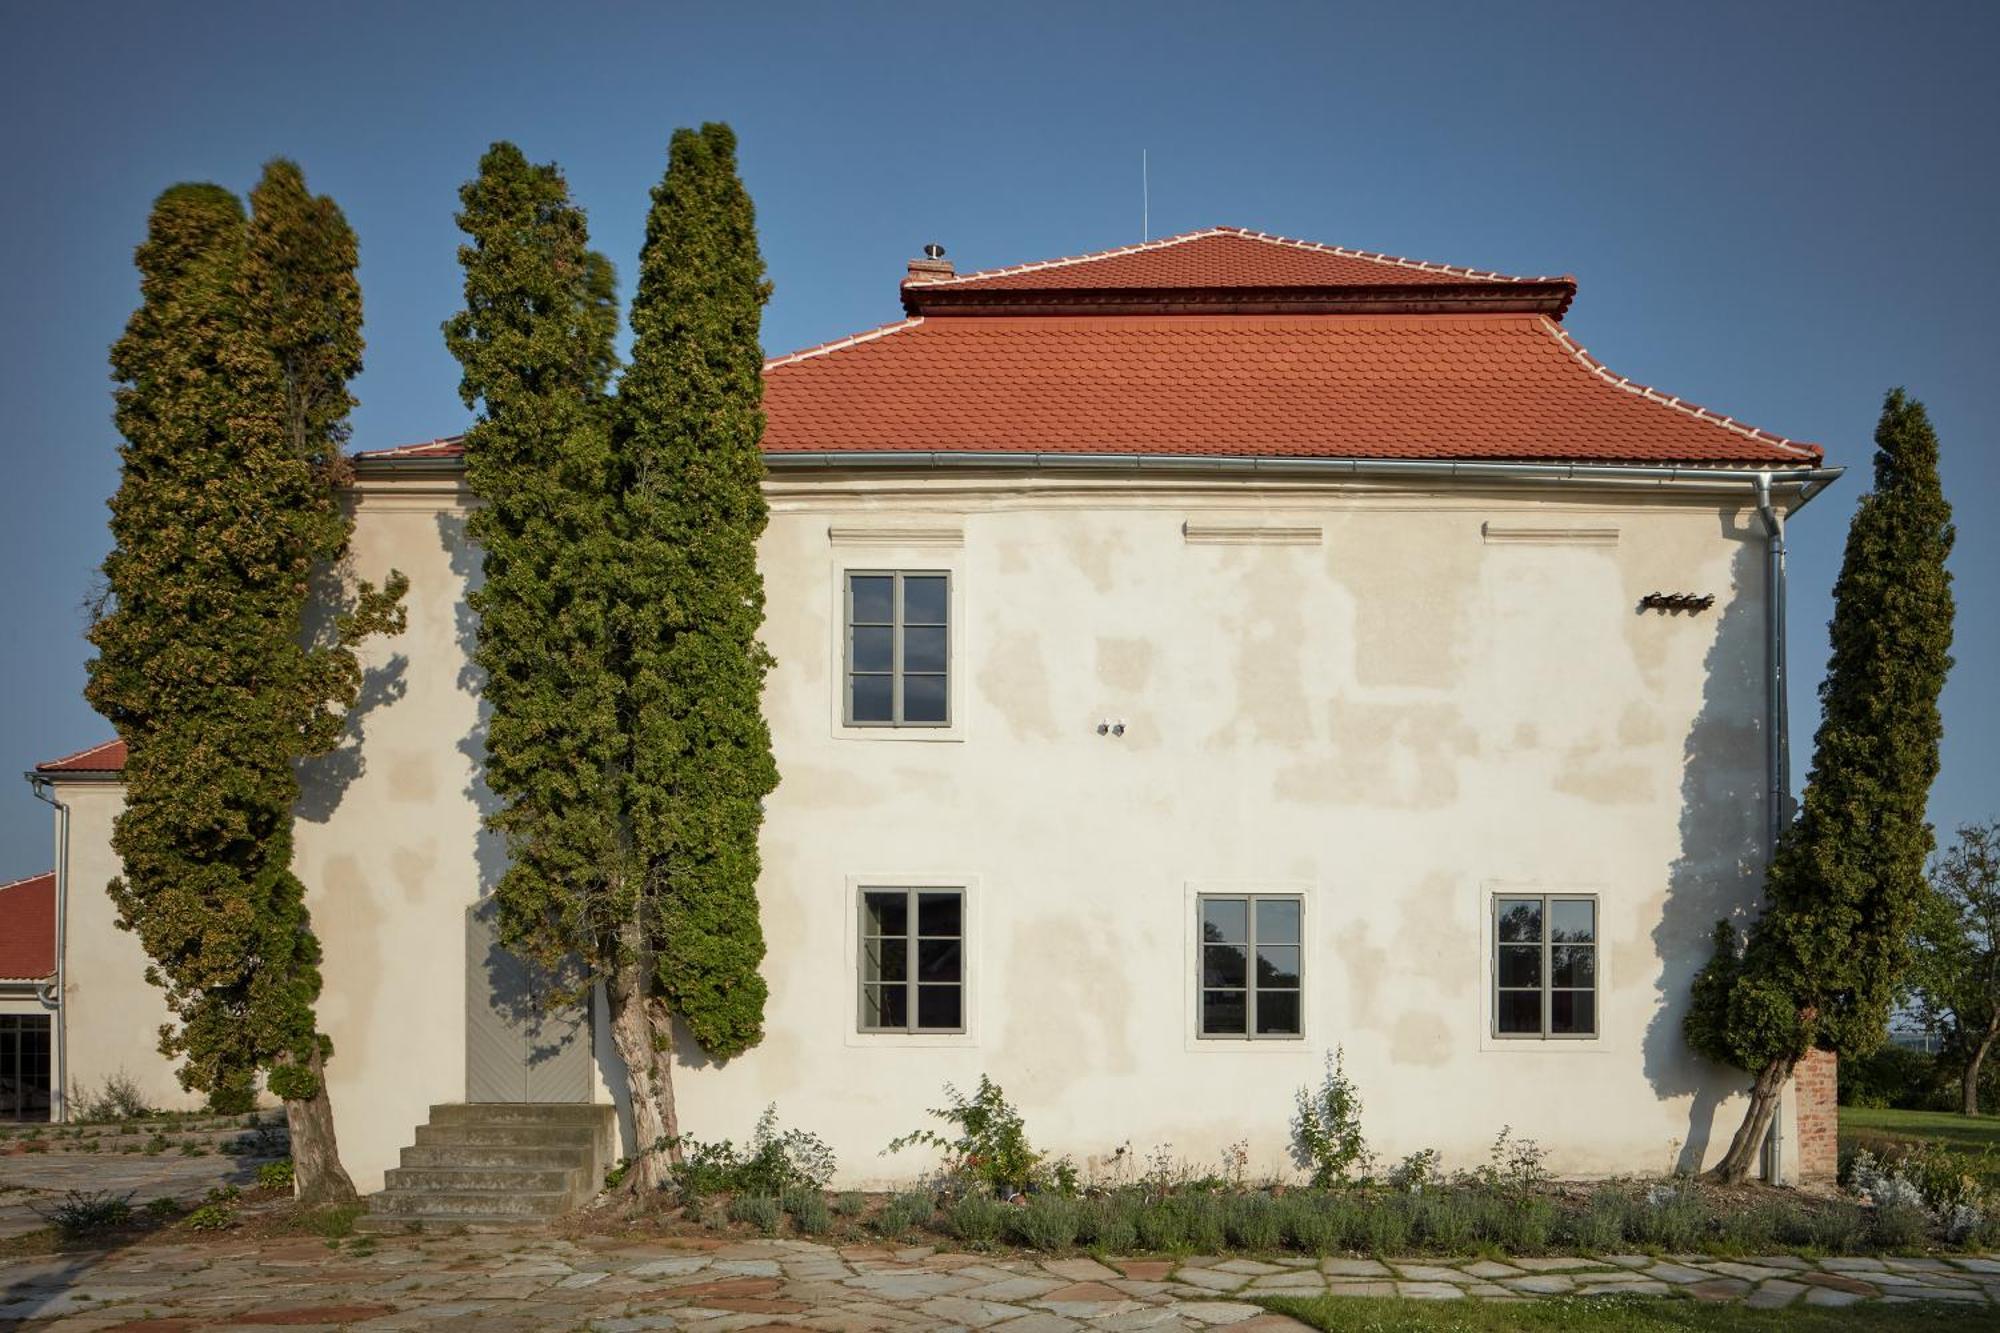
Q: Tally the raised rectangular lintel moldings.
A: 3